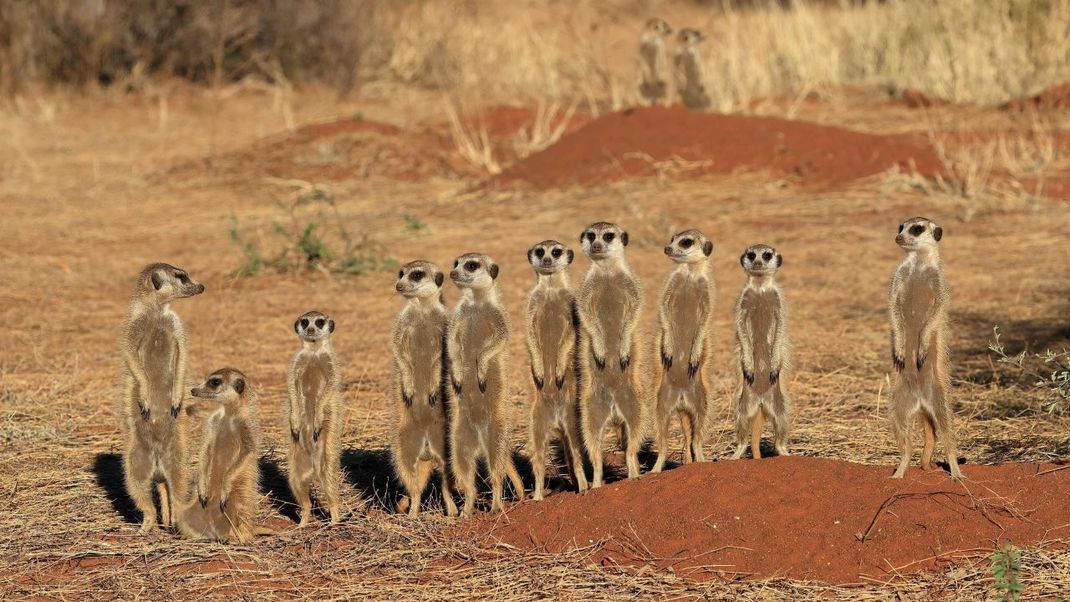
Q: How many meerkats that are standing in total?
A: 11